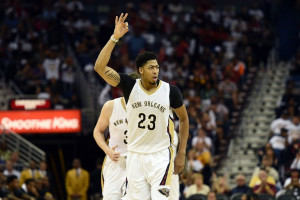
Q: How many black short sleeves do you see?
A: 2